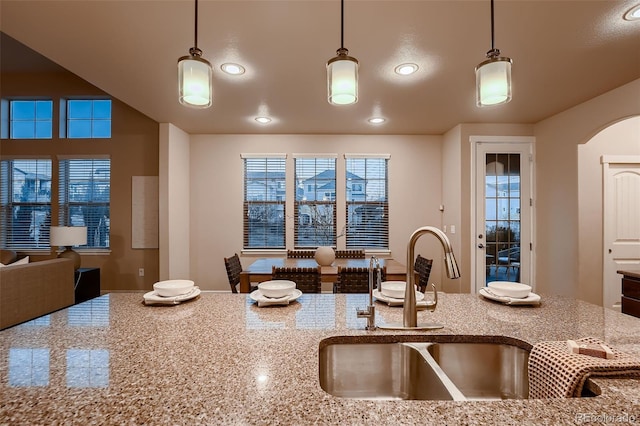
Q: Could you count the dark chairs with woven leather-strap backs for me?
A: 6